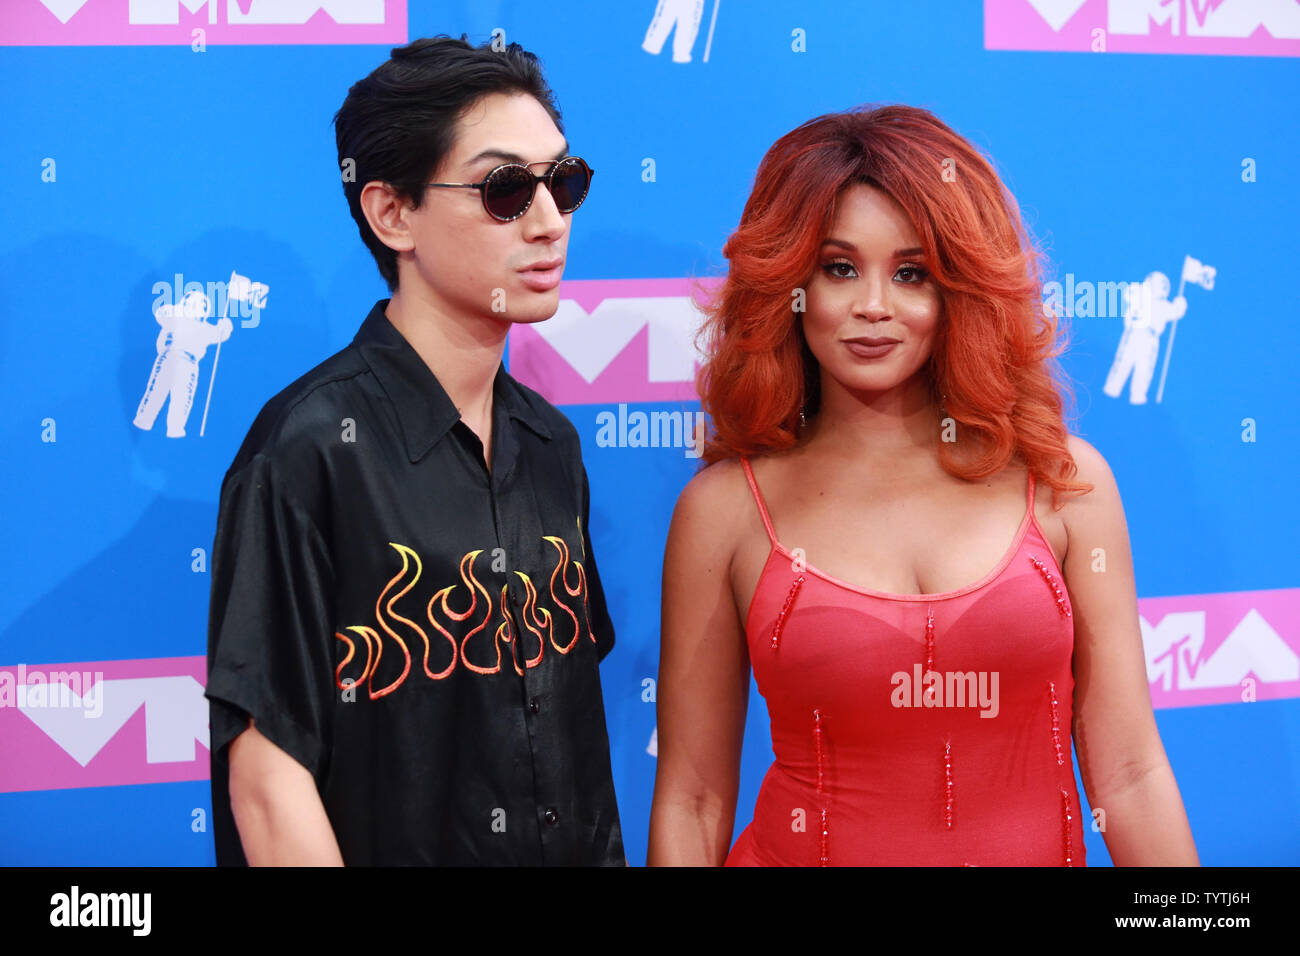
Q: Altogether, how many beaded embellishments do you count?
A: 8